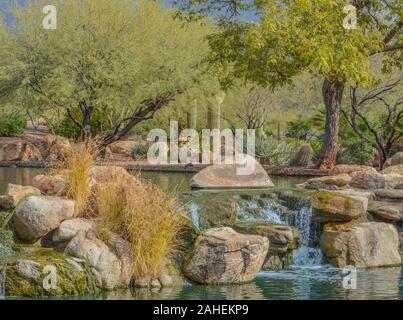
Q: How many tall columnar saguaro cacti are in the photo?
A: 2